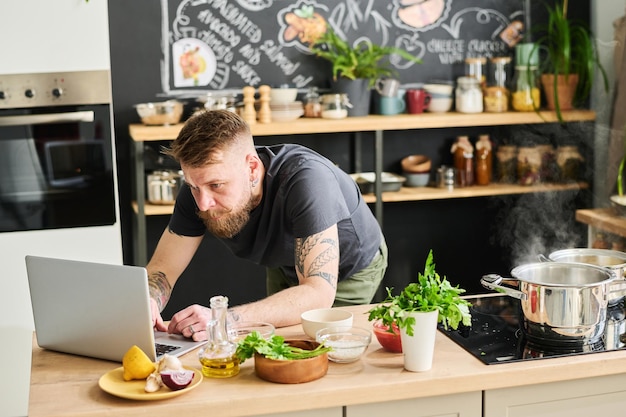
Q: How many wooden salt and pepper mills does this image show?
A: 2